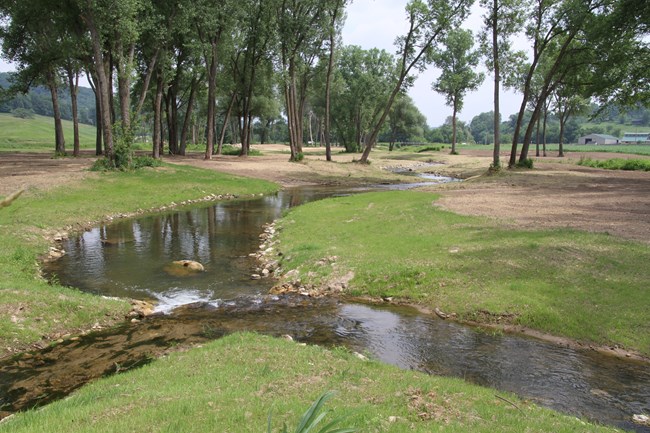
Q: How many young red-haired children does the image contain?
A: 0